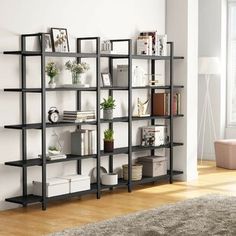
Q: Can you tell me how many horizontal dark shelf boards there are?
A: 5